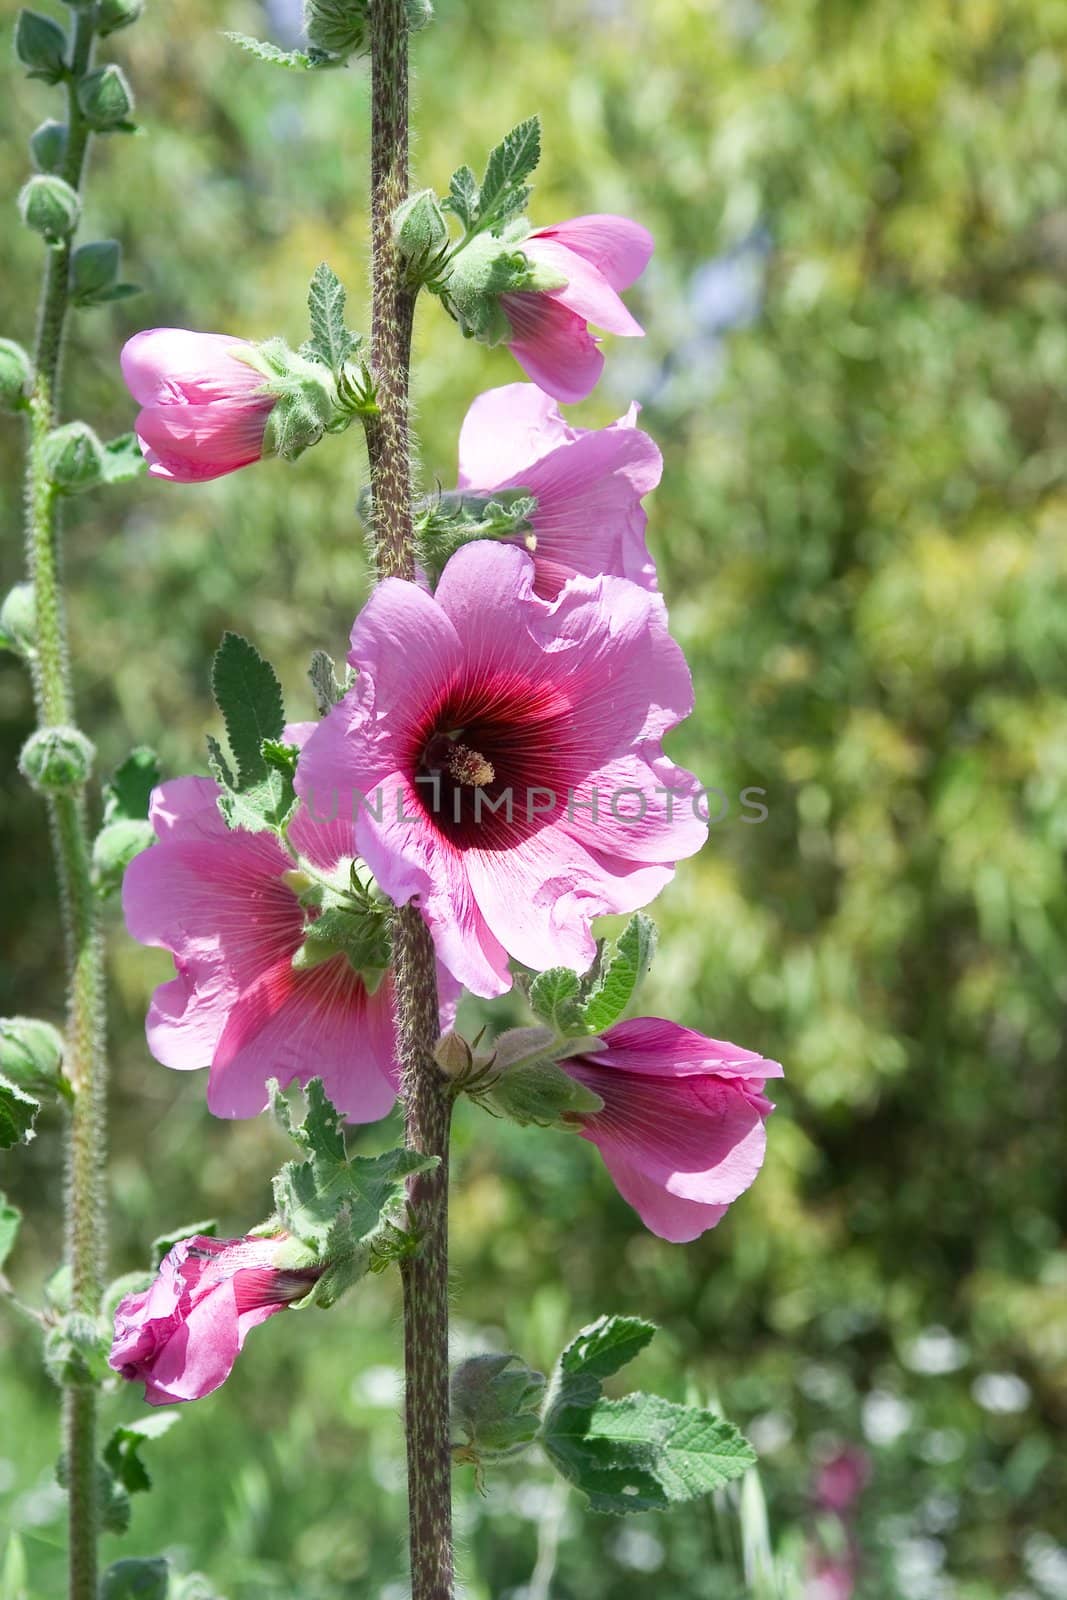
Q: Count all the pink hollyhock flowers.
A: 7